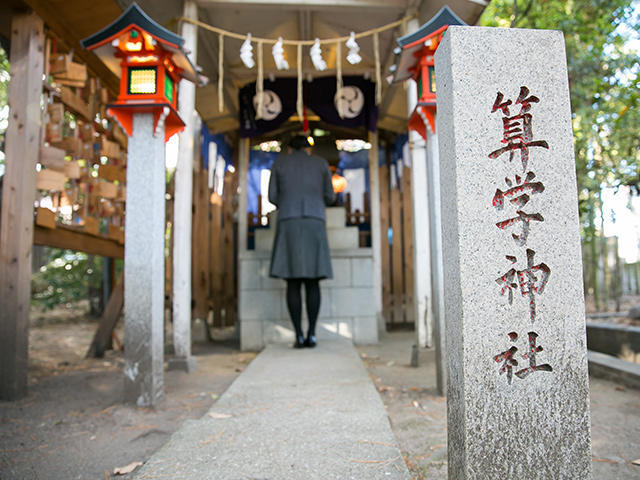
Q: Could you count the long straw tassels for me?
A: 5